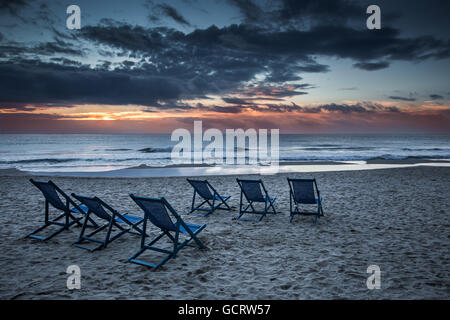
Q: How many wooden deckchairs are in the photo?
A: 6